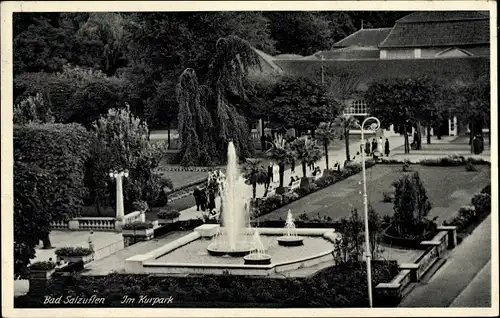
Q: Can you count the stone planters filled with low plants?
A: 4